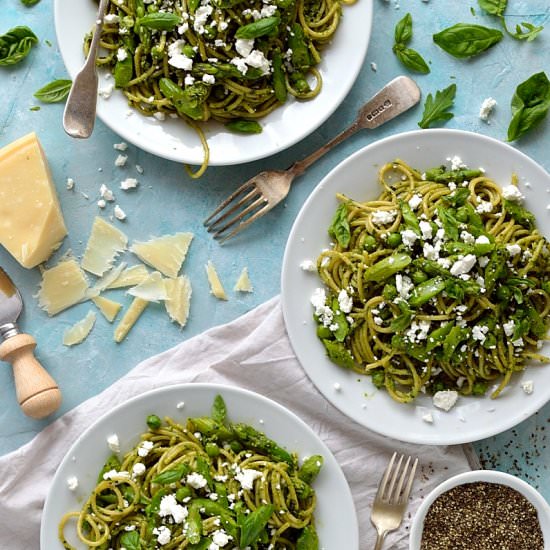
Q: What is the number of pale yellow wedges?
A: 1